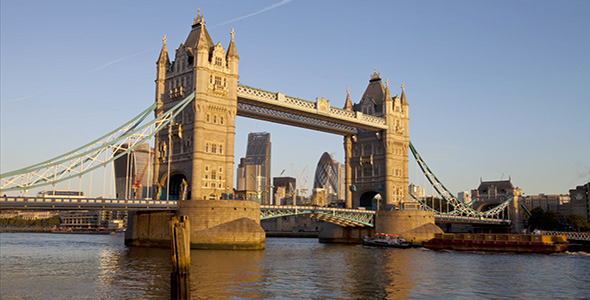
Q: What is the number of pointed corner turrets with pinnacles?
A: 6